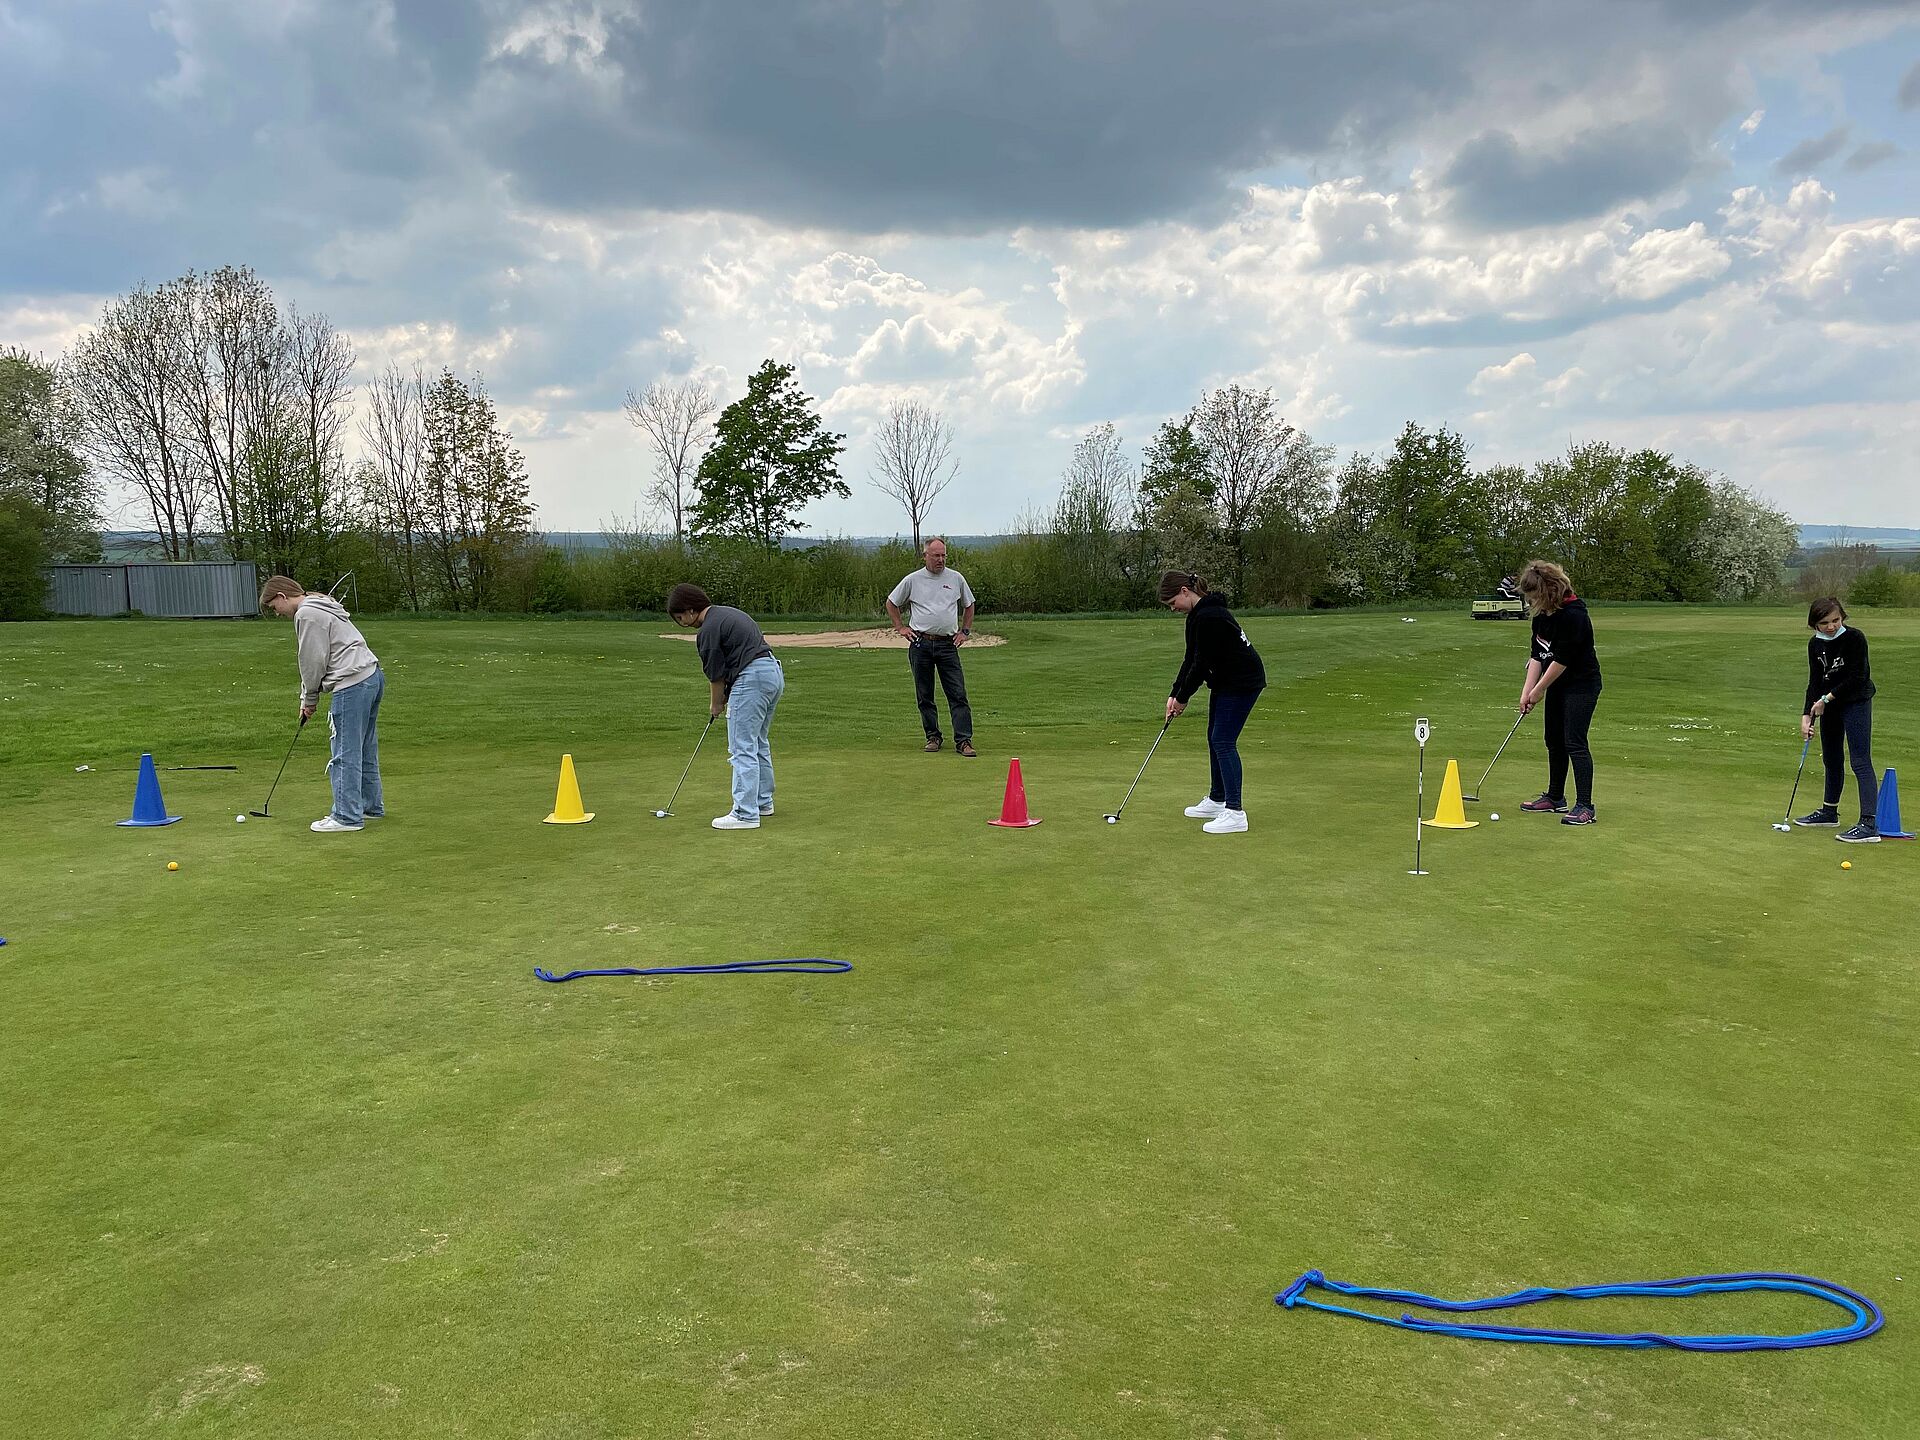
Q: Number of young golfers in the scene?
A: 5